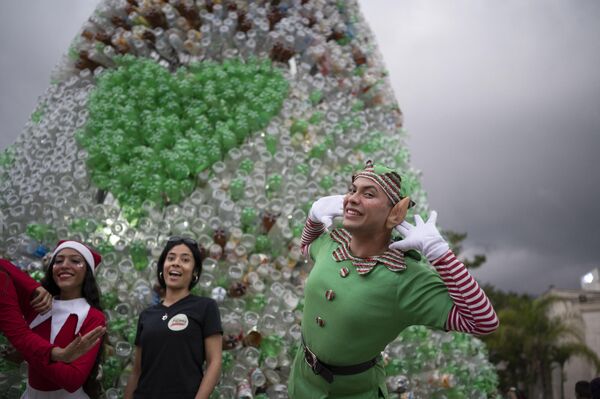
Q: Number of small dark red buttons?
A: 3